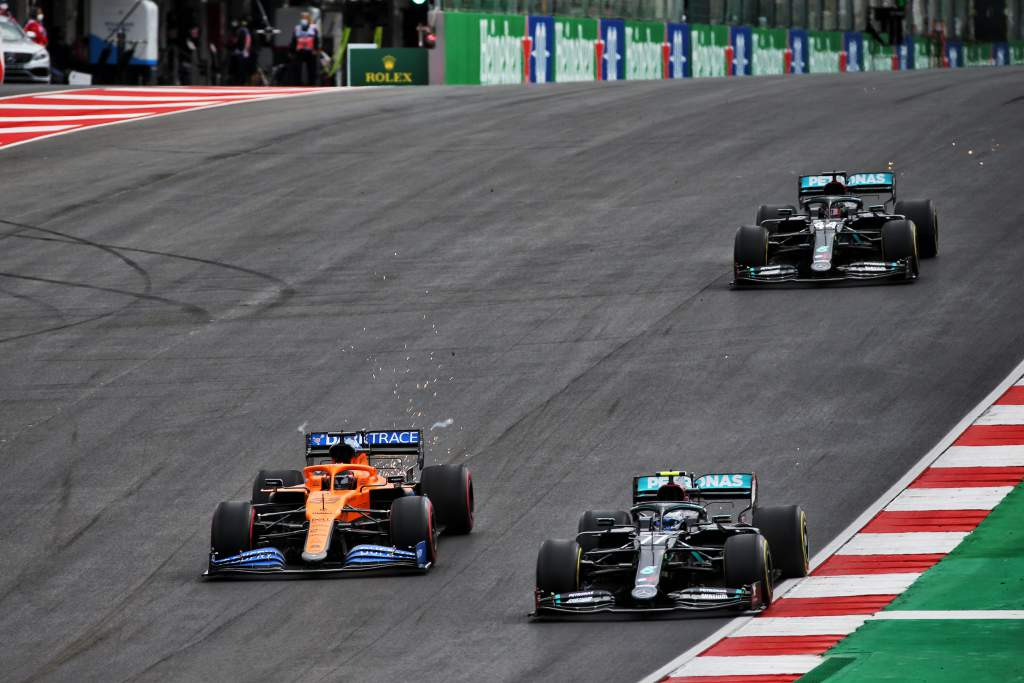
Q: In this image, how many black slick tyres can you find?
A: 12